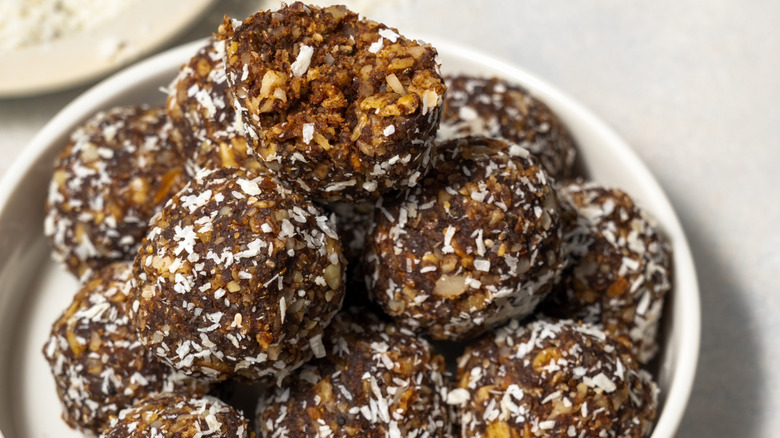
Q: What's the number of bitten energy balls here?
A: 1